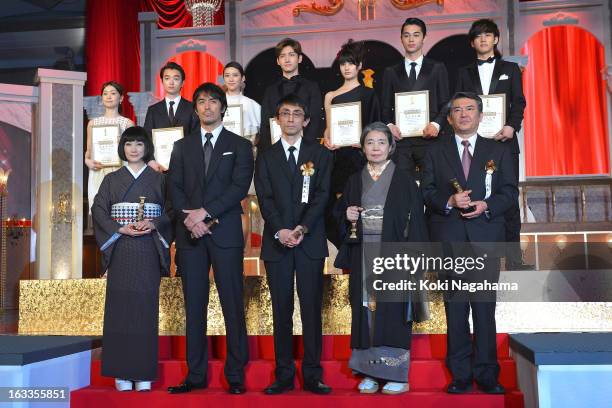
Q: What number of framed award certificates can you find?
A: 7